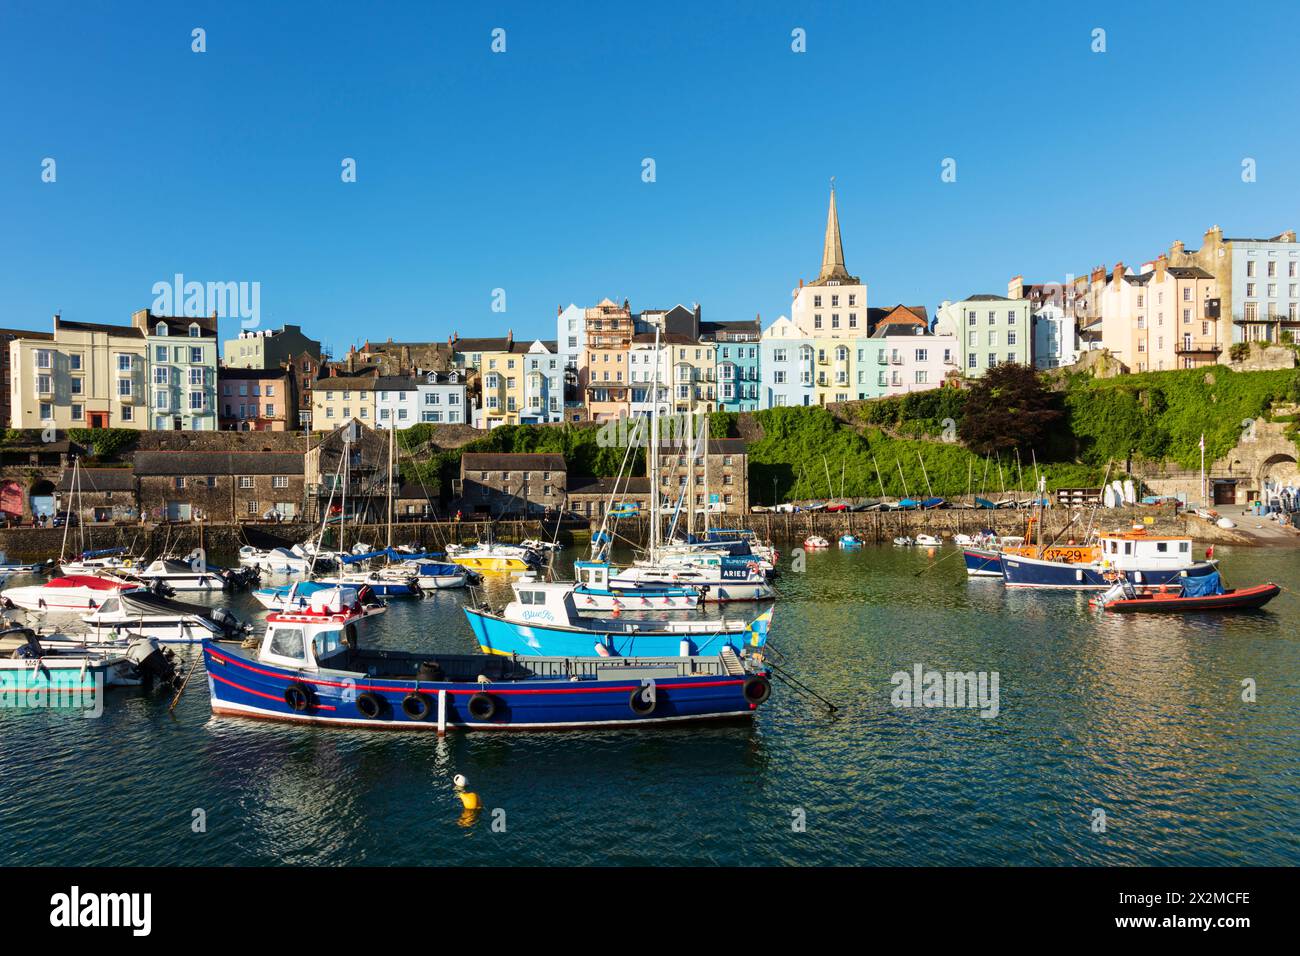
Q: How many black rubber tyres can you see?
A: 6